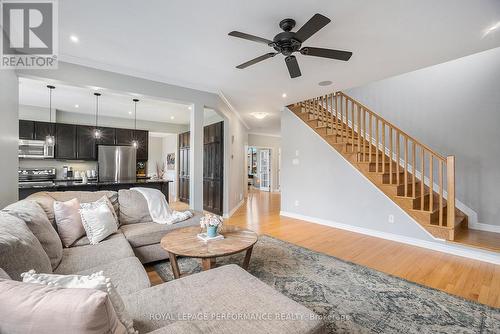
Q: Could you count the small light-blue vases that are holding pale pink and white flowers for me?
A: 1